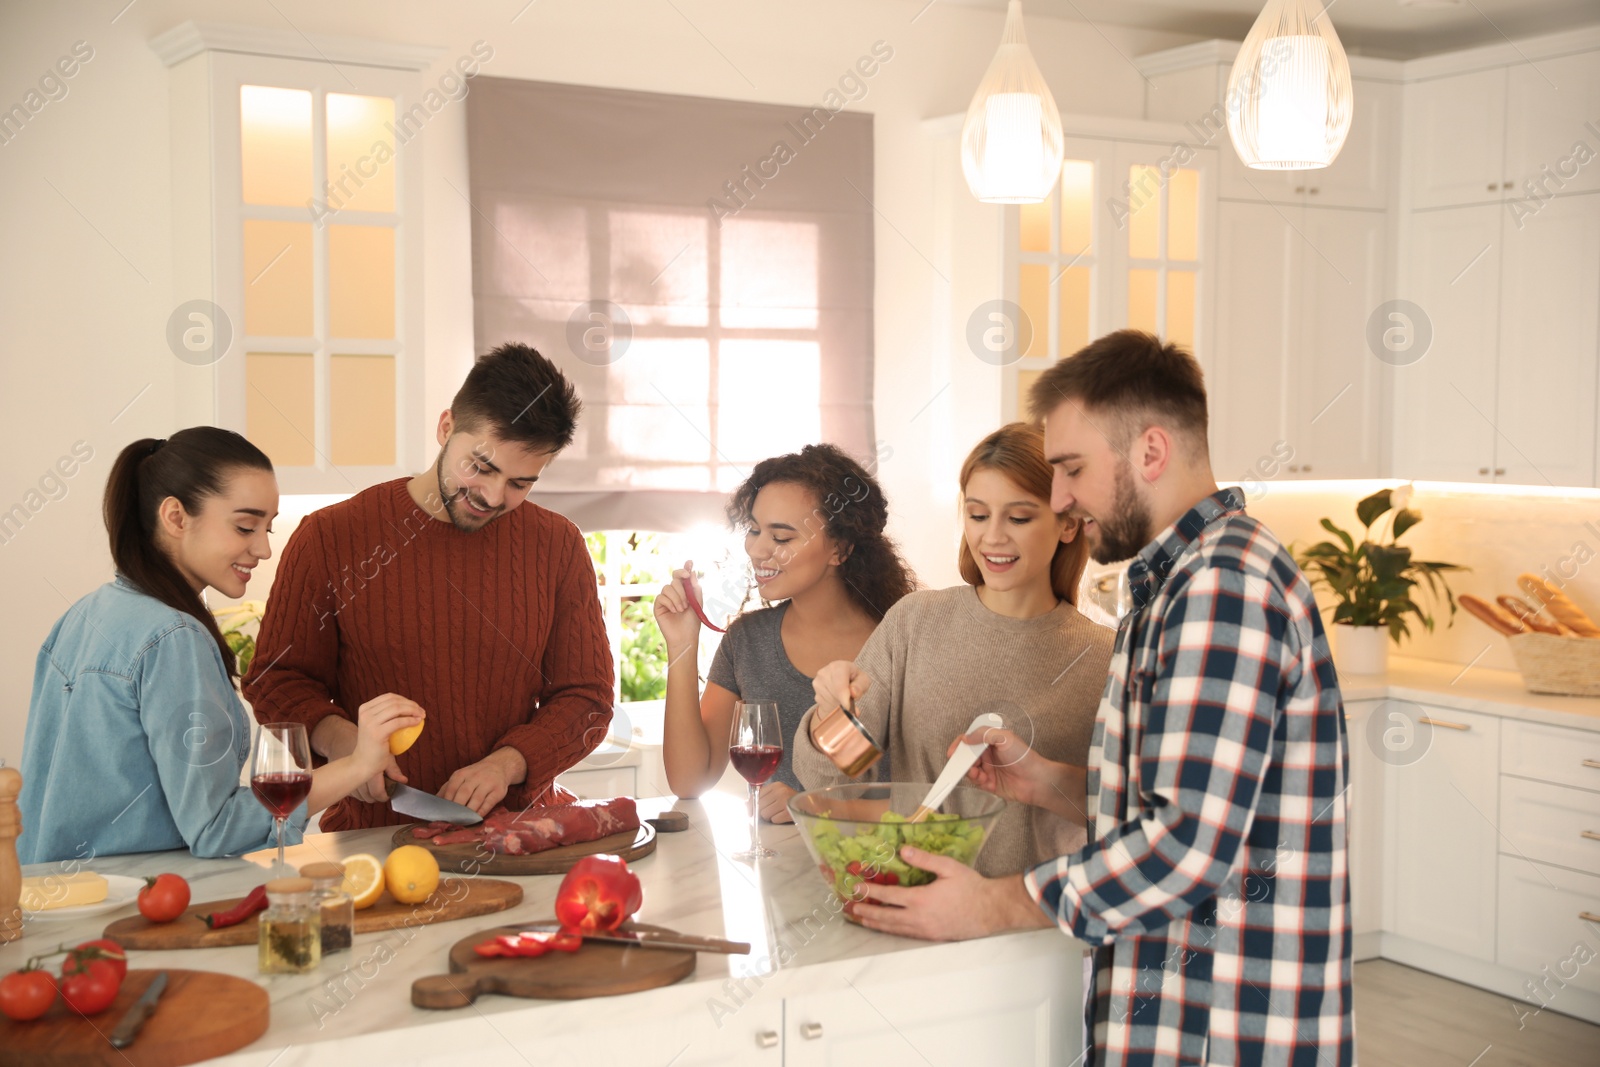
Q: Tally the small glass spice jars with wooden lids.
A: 2